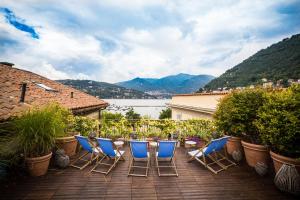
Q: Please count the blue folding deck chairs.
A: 6